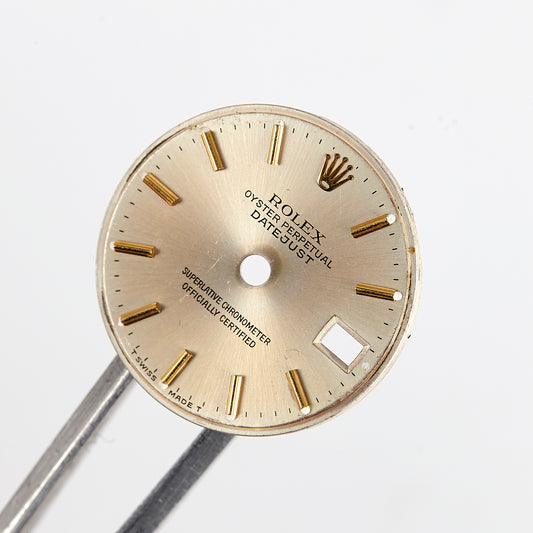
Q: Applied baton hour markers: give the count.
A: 10